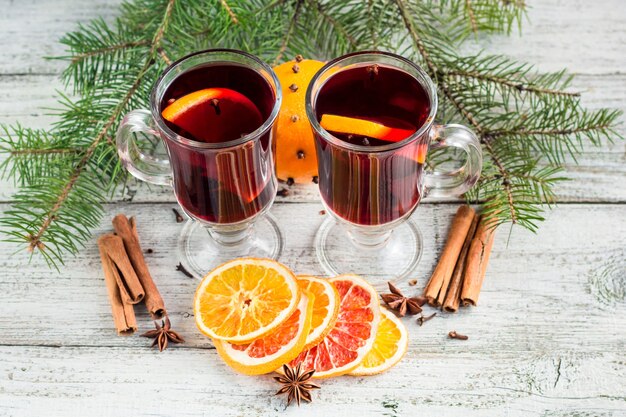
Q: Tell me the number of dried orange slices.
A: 5